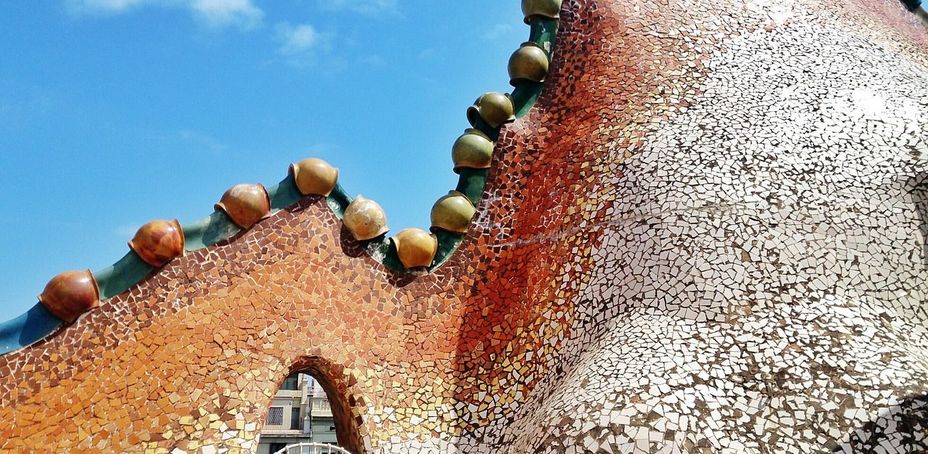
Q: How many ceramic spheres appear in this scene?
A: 11